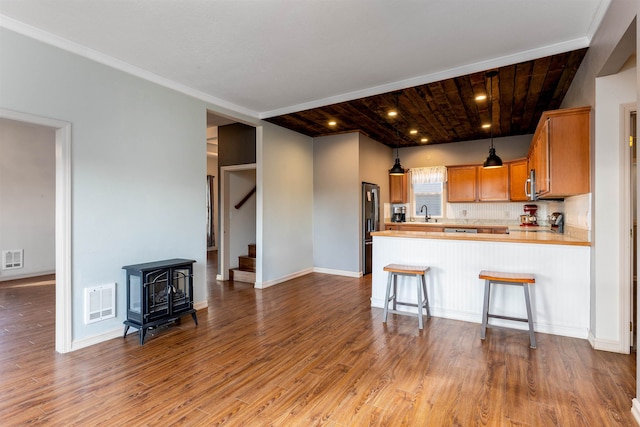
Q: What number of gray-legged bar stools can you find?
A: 2